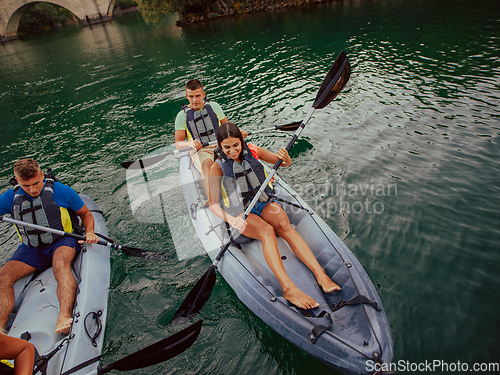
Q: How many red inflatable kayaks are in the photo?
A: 0